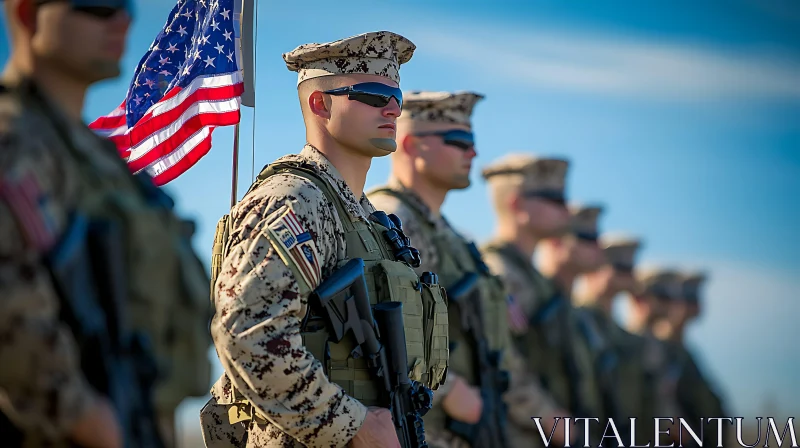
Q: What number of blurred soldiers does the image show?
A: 7